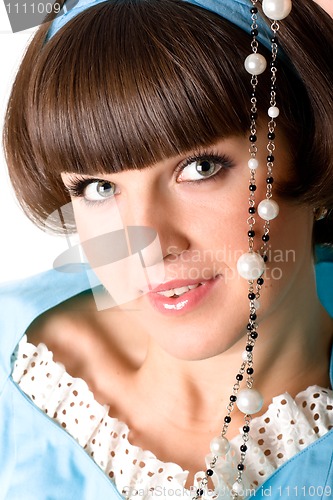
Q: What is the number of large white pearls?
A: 6